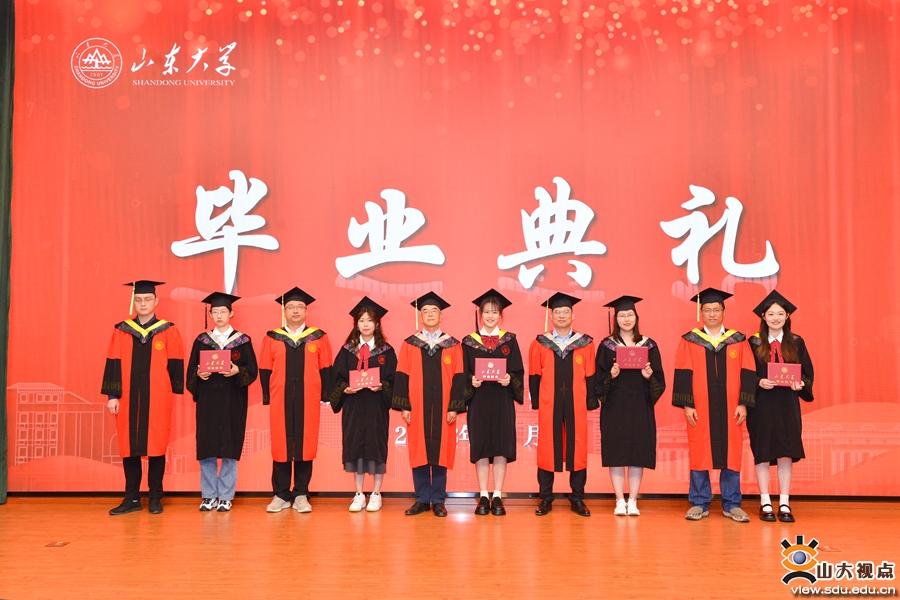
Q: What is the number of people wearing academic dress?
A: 10